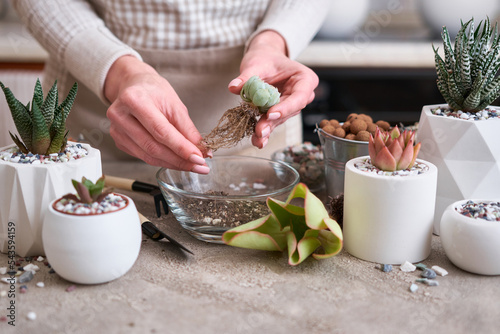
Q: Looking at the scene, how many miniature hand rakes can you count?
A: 1